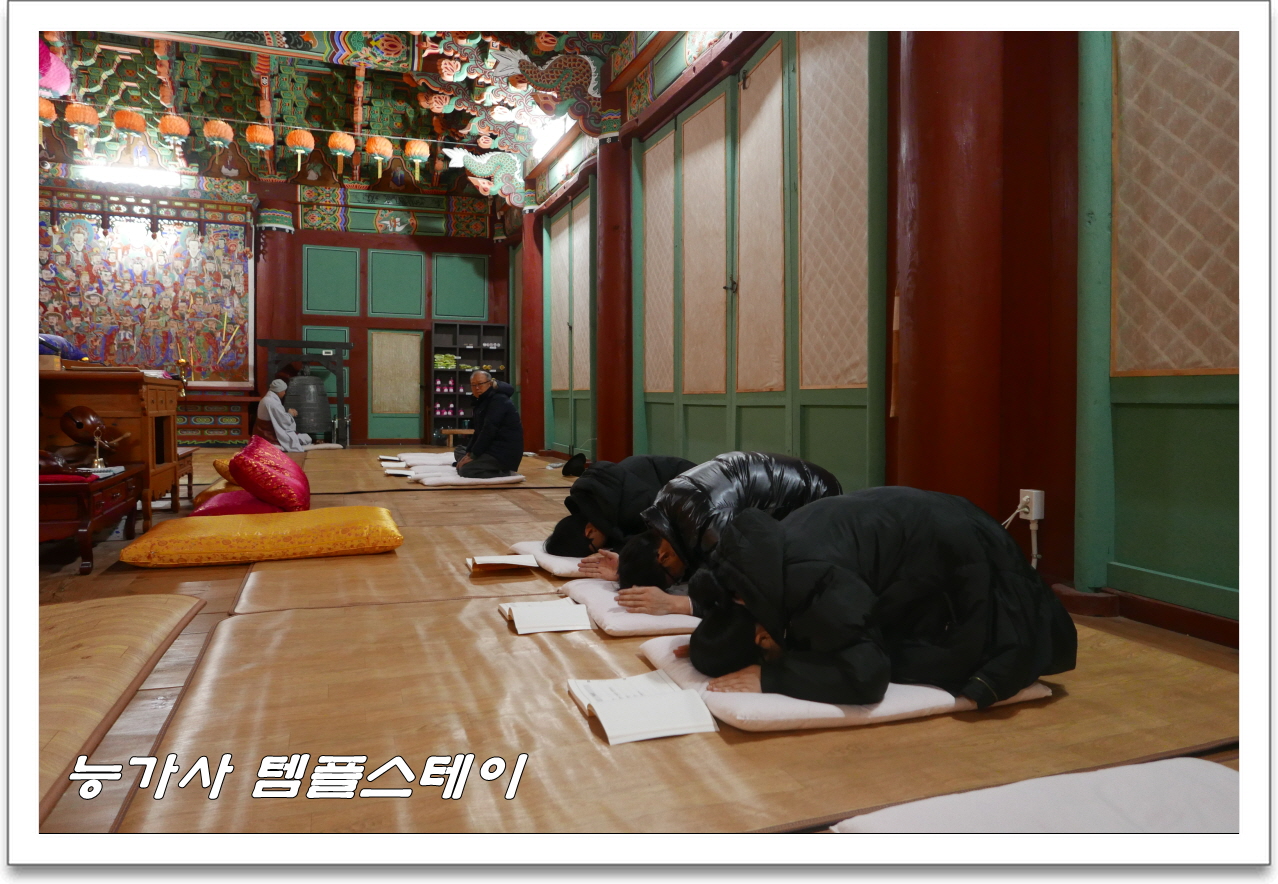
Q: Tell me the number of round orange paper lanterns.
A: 10